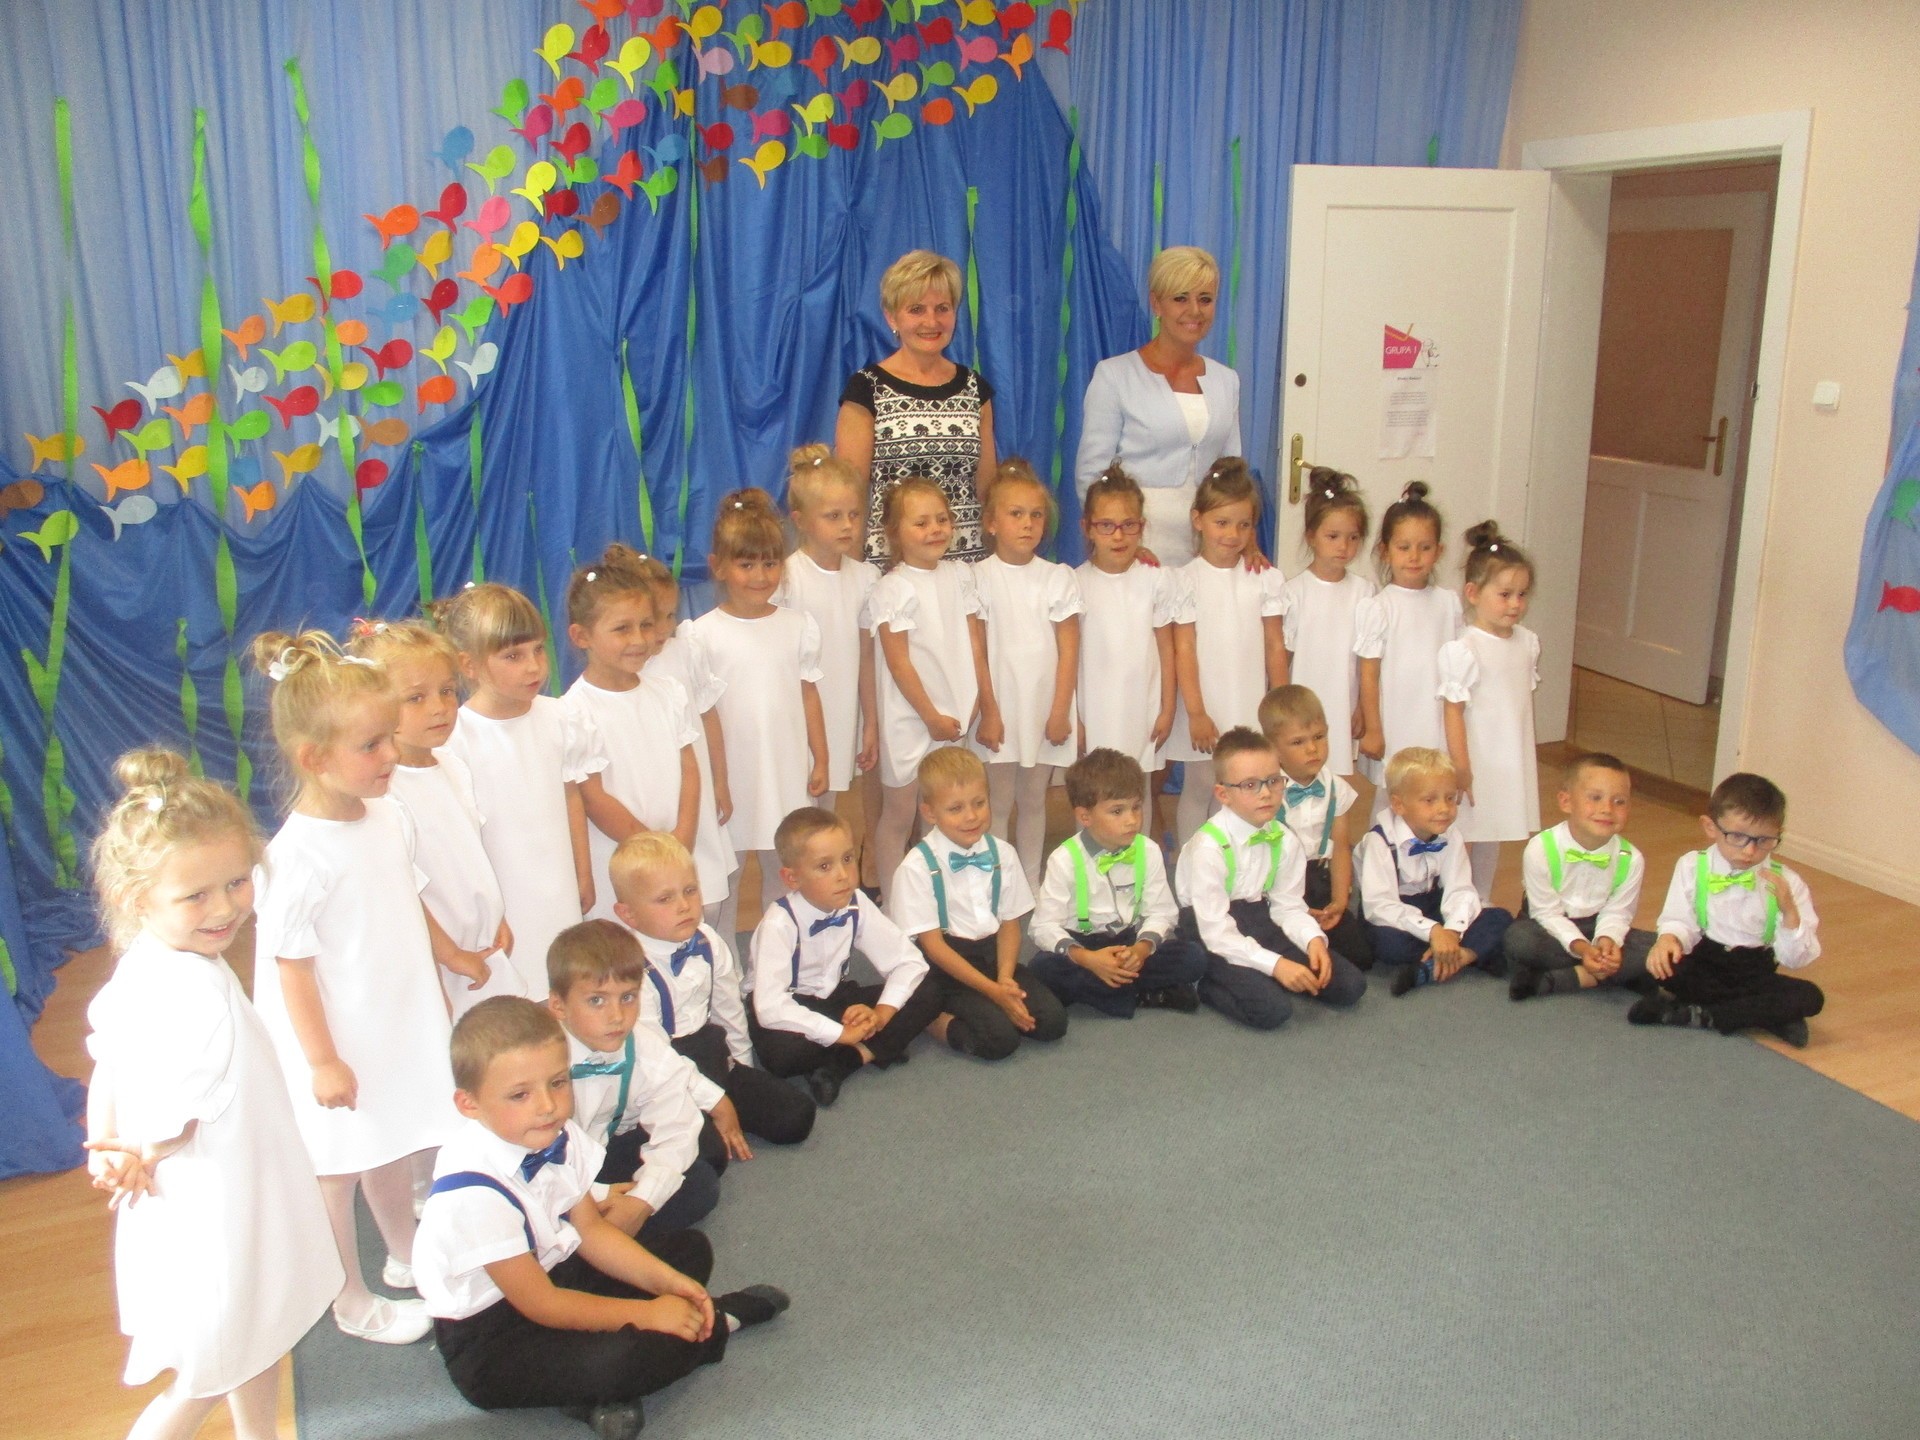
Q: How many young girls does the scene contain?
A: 15